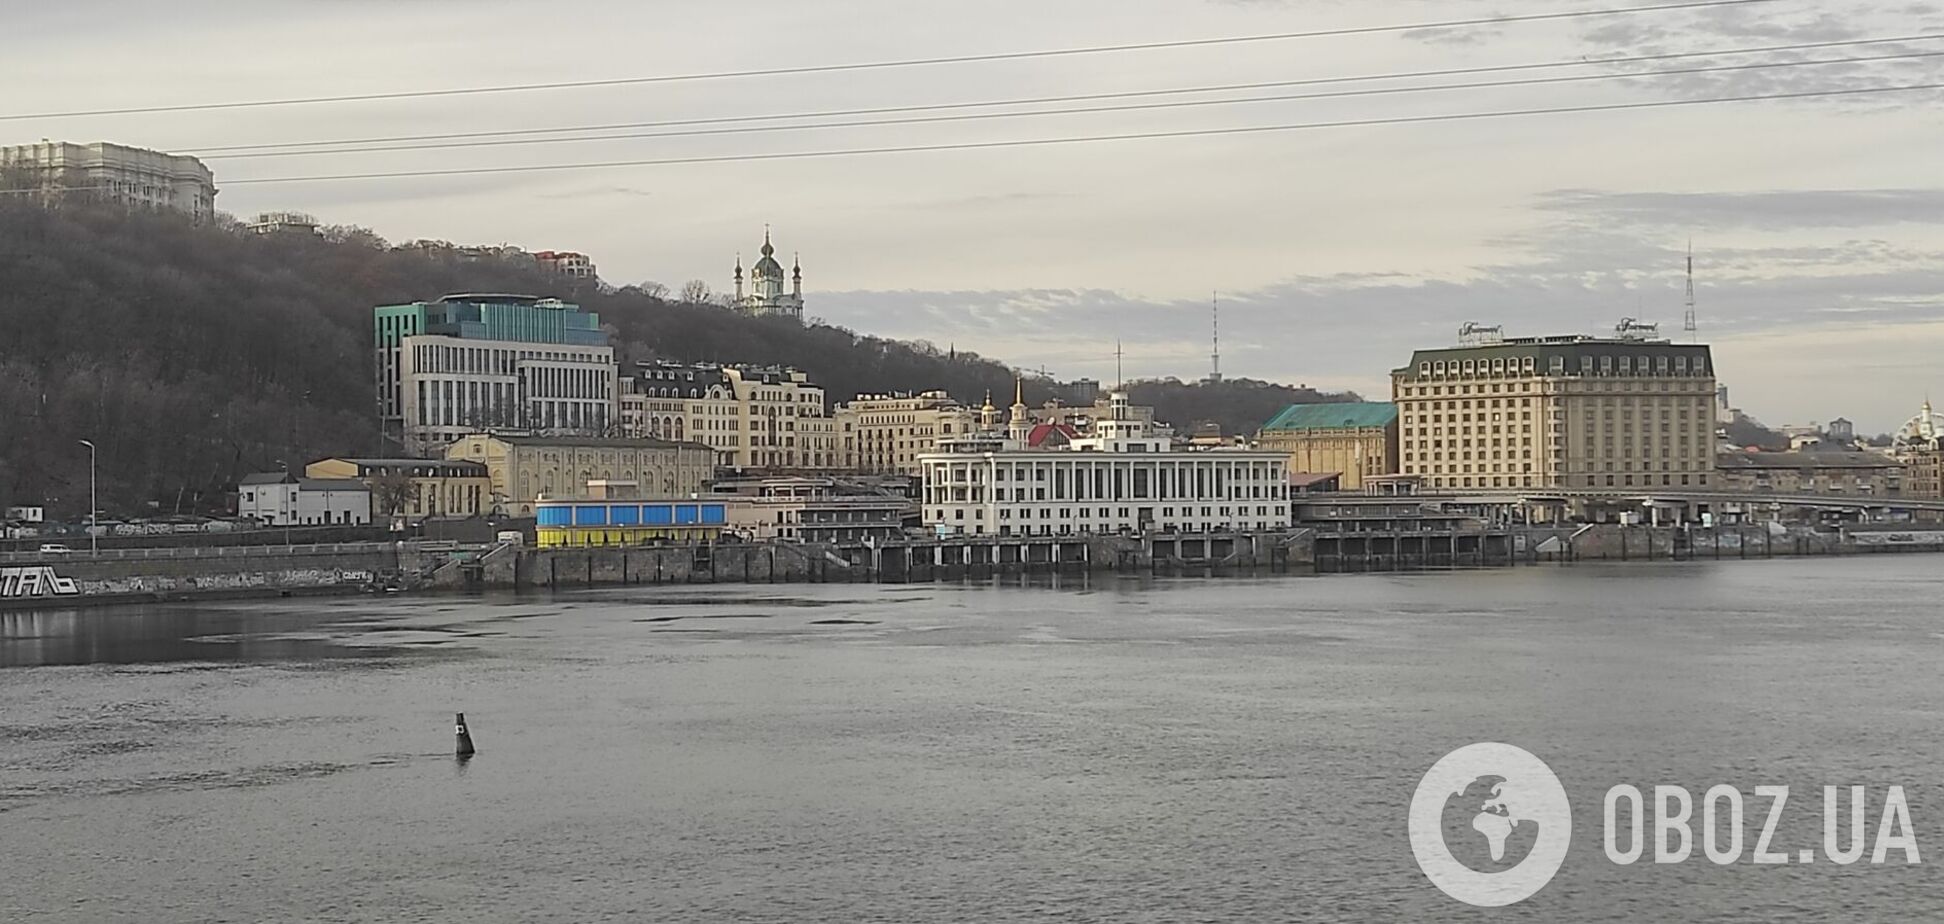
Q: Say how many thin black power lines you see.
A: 4